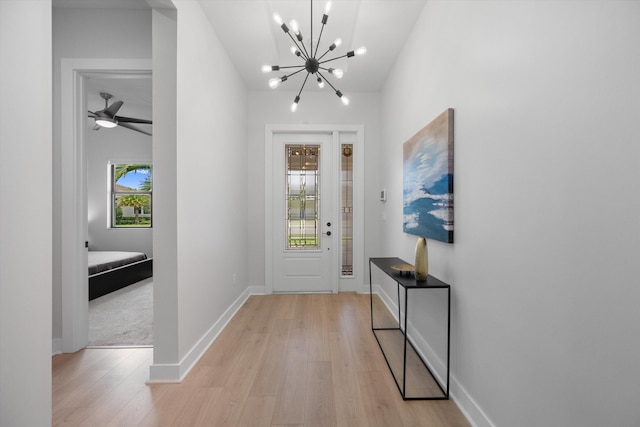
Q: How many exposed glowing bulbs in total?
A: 12